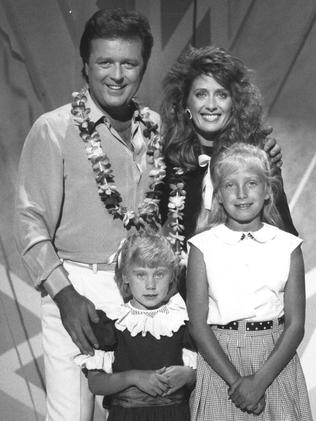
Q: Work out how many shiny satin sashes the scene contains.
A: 1